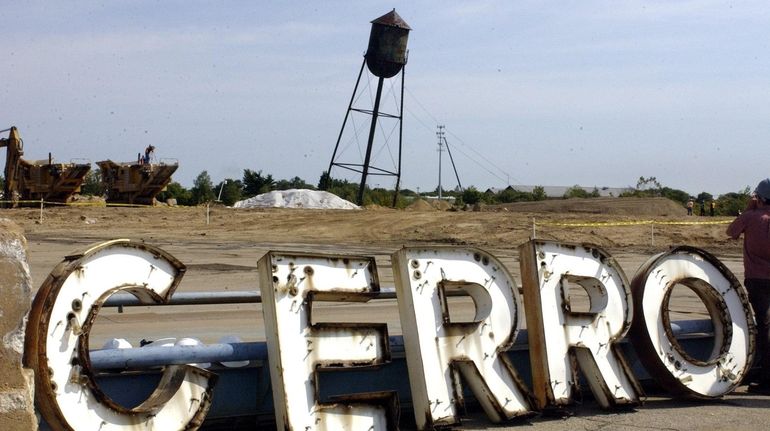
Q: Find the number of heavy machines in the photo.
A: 3